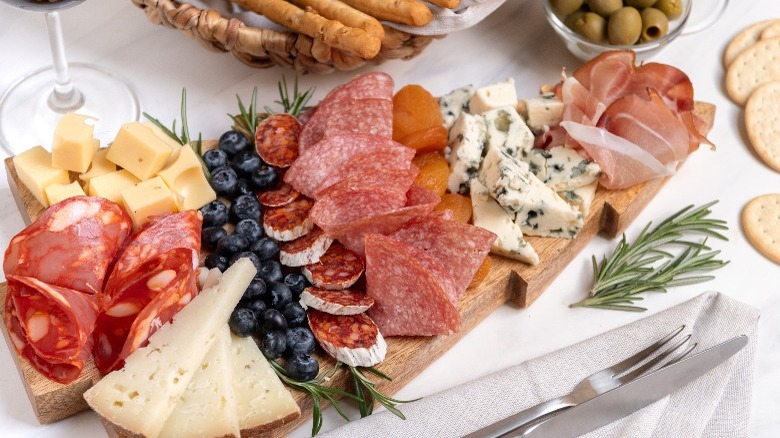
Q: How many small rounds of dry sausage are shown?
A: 7